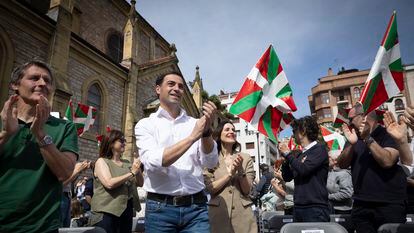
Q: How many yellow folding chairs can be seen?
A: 0